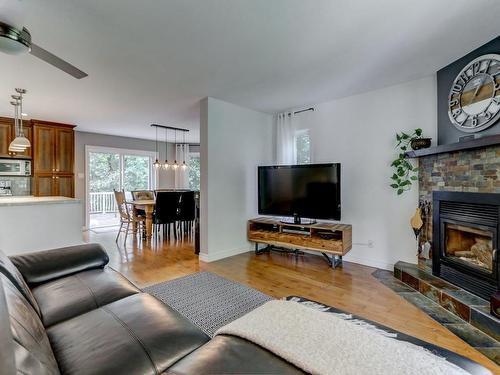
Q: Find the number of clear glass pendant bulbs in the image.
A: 4